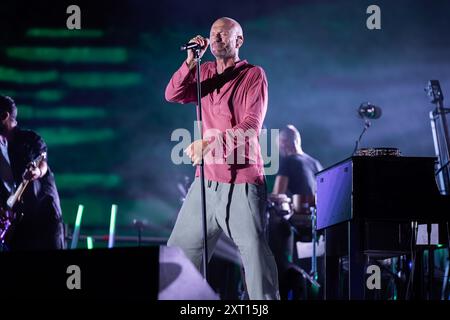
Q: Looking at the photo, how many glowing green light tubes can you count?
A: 3